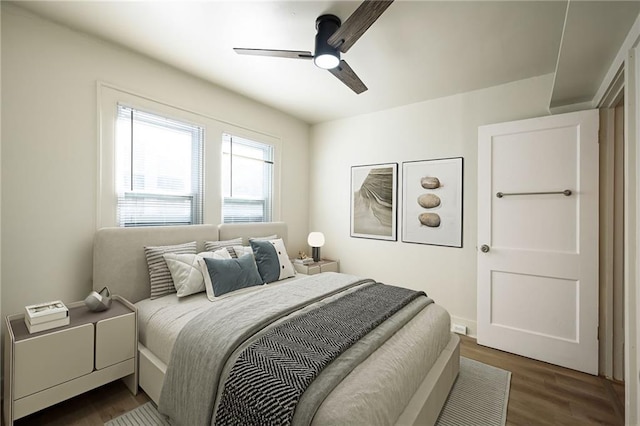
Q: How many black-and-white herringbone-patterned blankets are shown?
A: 1